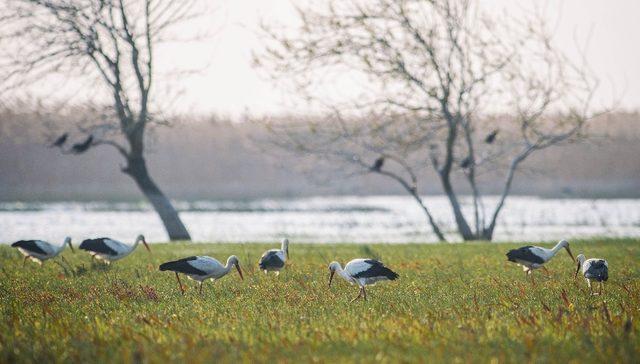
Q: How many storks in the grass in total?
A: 7